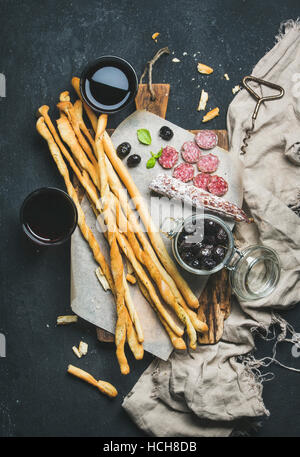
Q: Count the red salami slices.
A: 7